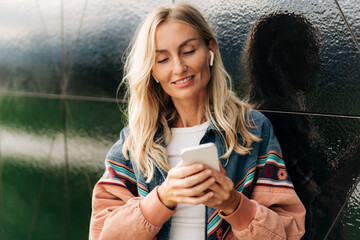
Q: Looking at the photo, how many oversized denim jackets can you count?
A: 1